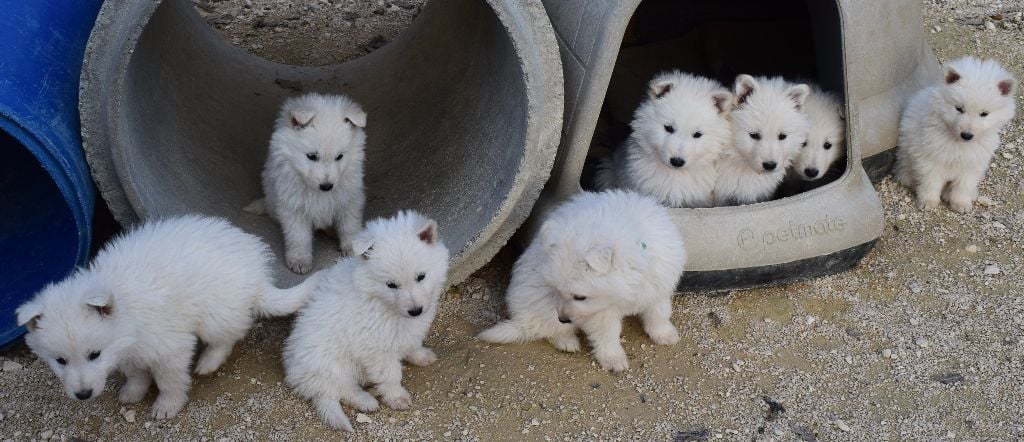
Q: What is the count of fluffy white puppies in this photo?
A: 8